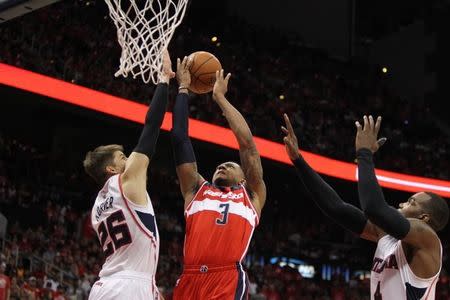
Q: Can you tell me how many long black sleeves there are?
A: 4